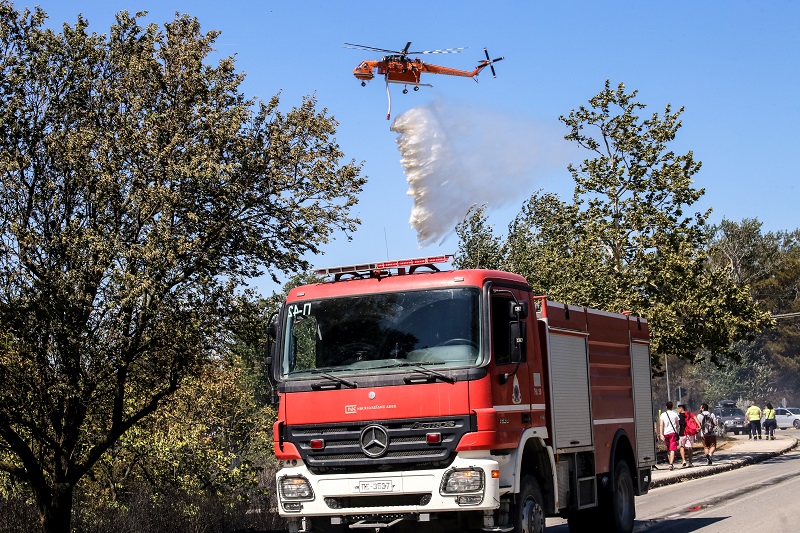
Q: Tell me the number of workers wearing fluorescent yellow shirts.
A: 2